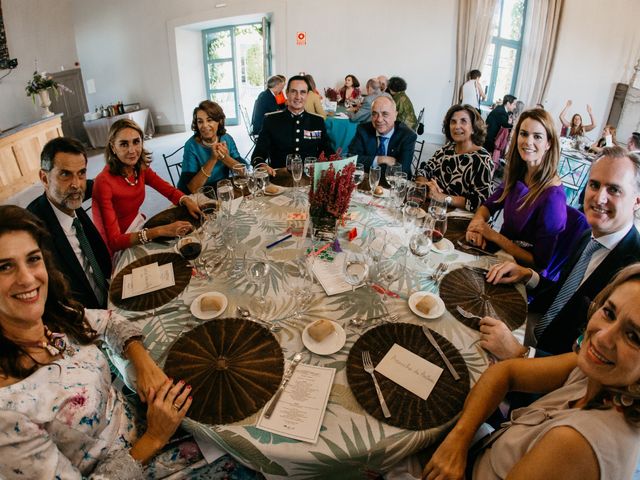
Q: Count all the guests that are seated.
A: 10